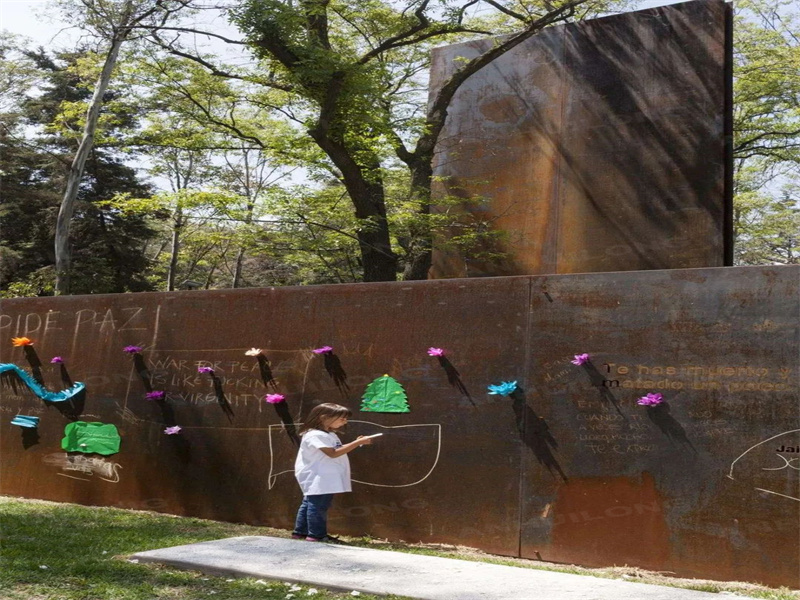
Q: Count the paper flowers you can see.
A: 13